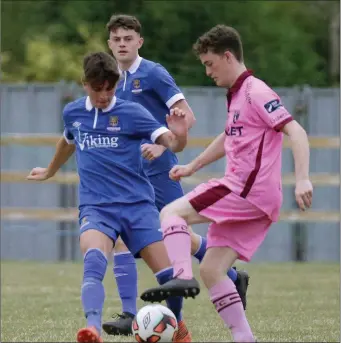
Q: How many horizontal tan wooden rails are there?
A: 3